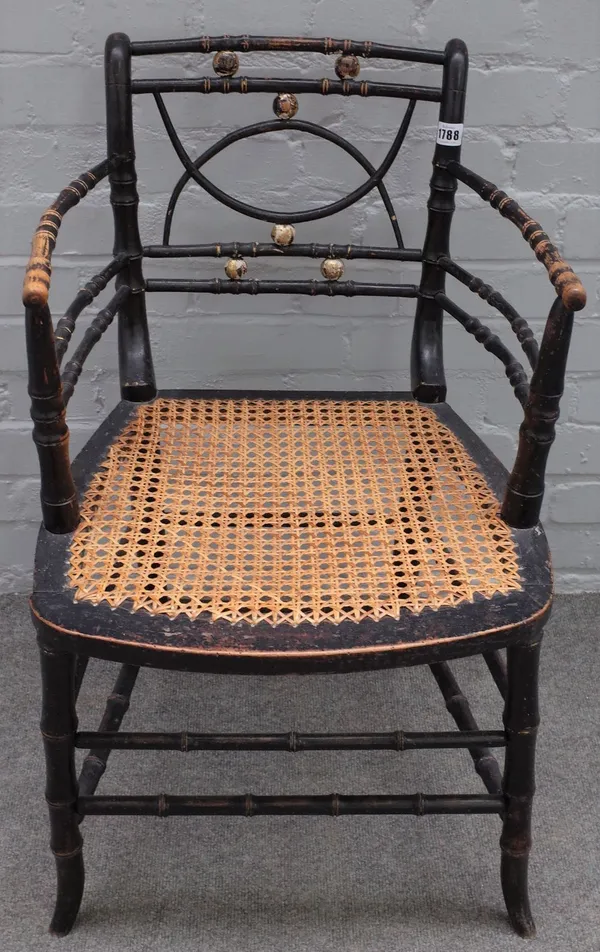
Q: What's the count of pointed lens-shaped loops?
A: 1